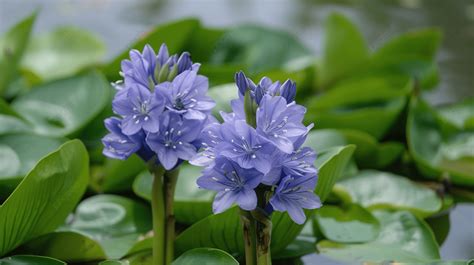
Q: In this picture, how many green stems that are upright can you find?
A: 4